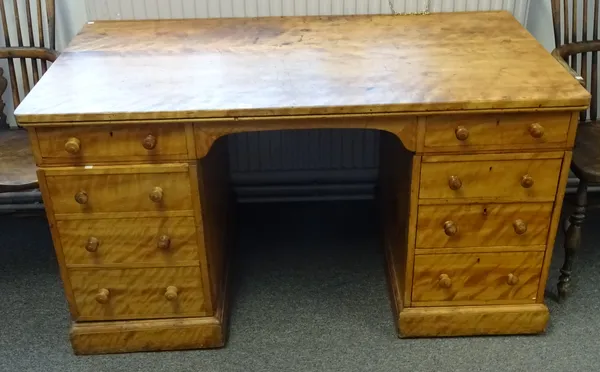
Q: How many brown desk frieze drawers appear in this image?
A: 2